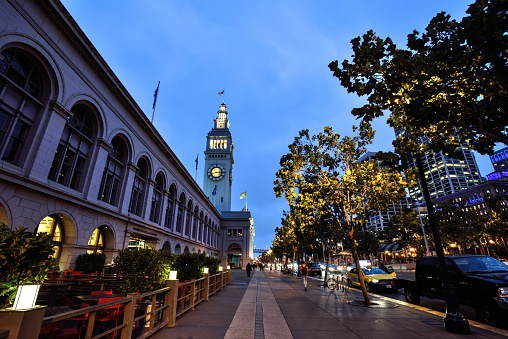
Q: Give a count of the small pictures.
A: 0